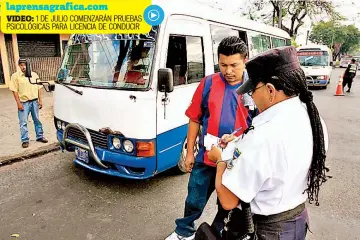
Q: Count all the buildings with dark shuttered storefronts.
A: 1